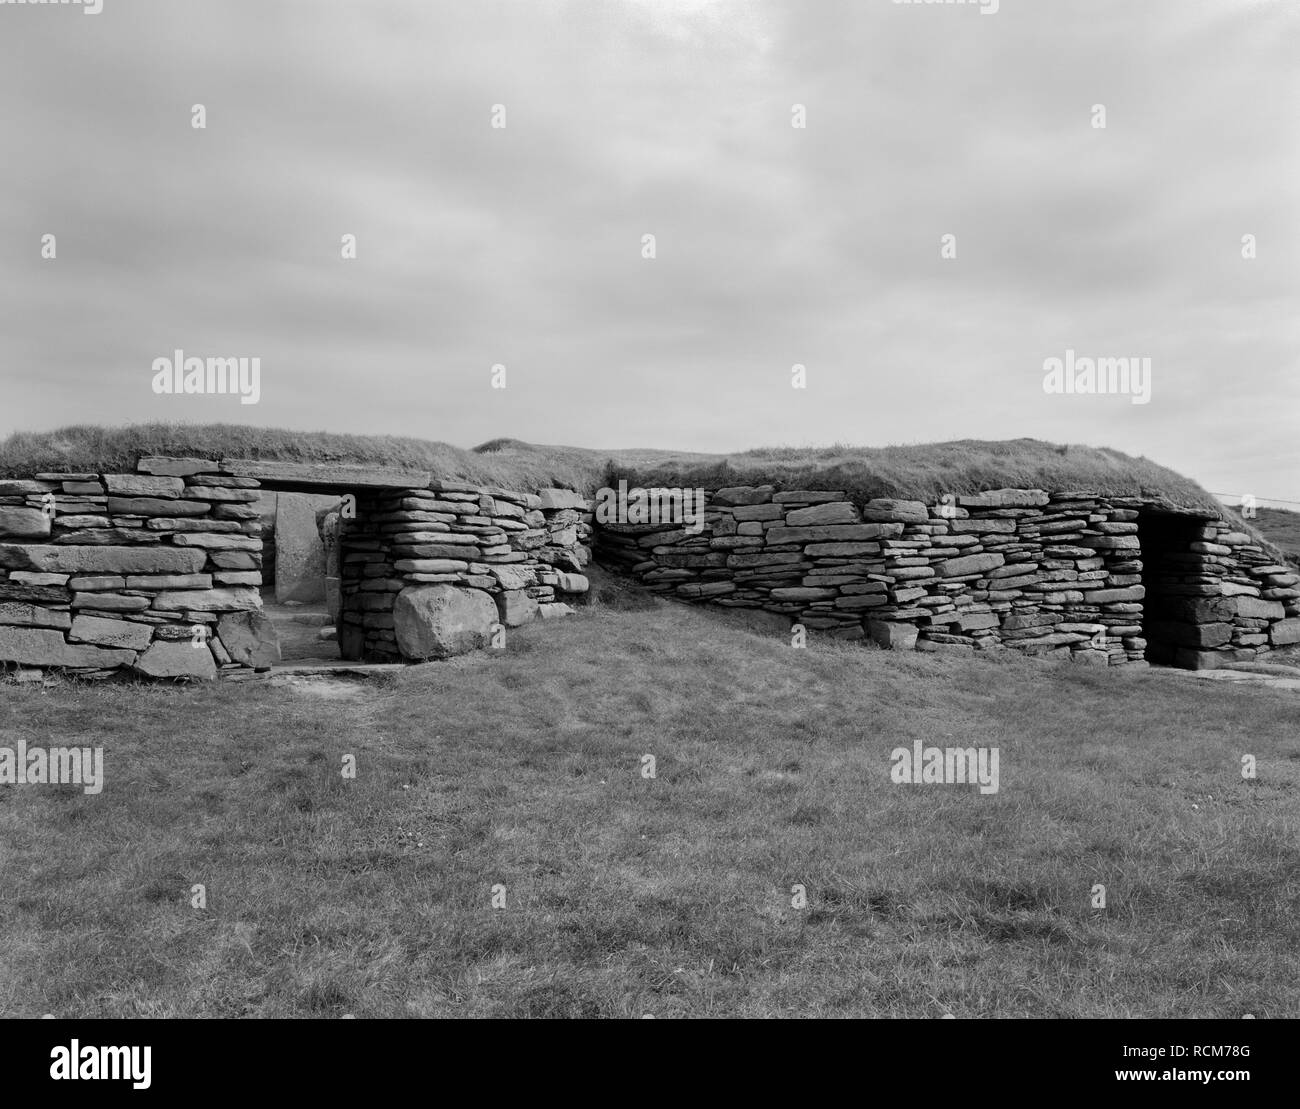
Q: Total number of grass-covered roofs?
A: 2